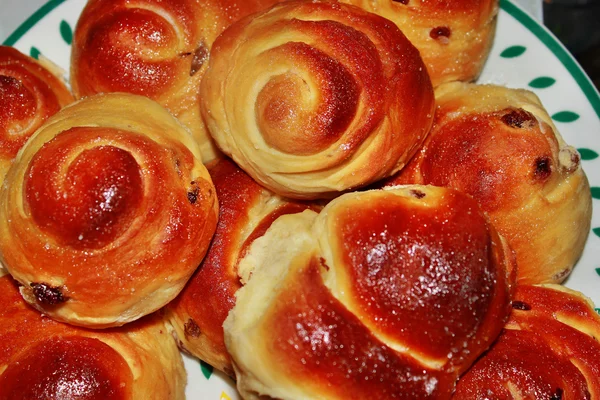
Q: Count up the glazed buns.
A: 10